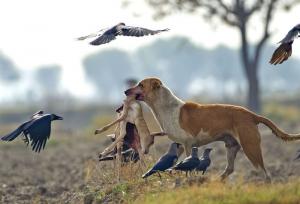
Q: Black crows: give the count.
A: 6